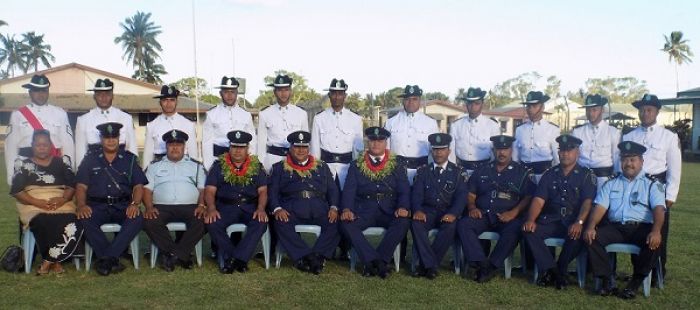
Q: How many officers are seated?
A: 9